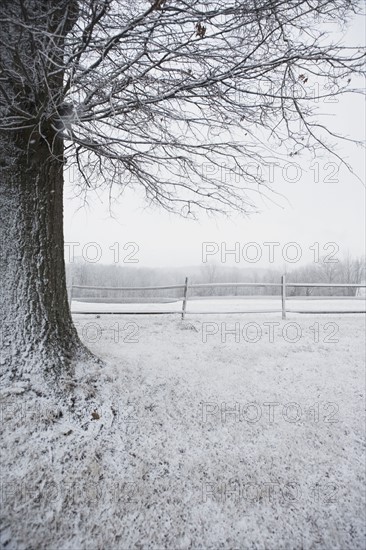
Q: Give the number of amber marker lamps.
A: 0